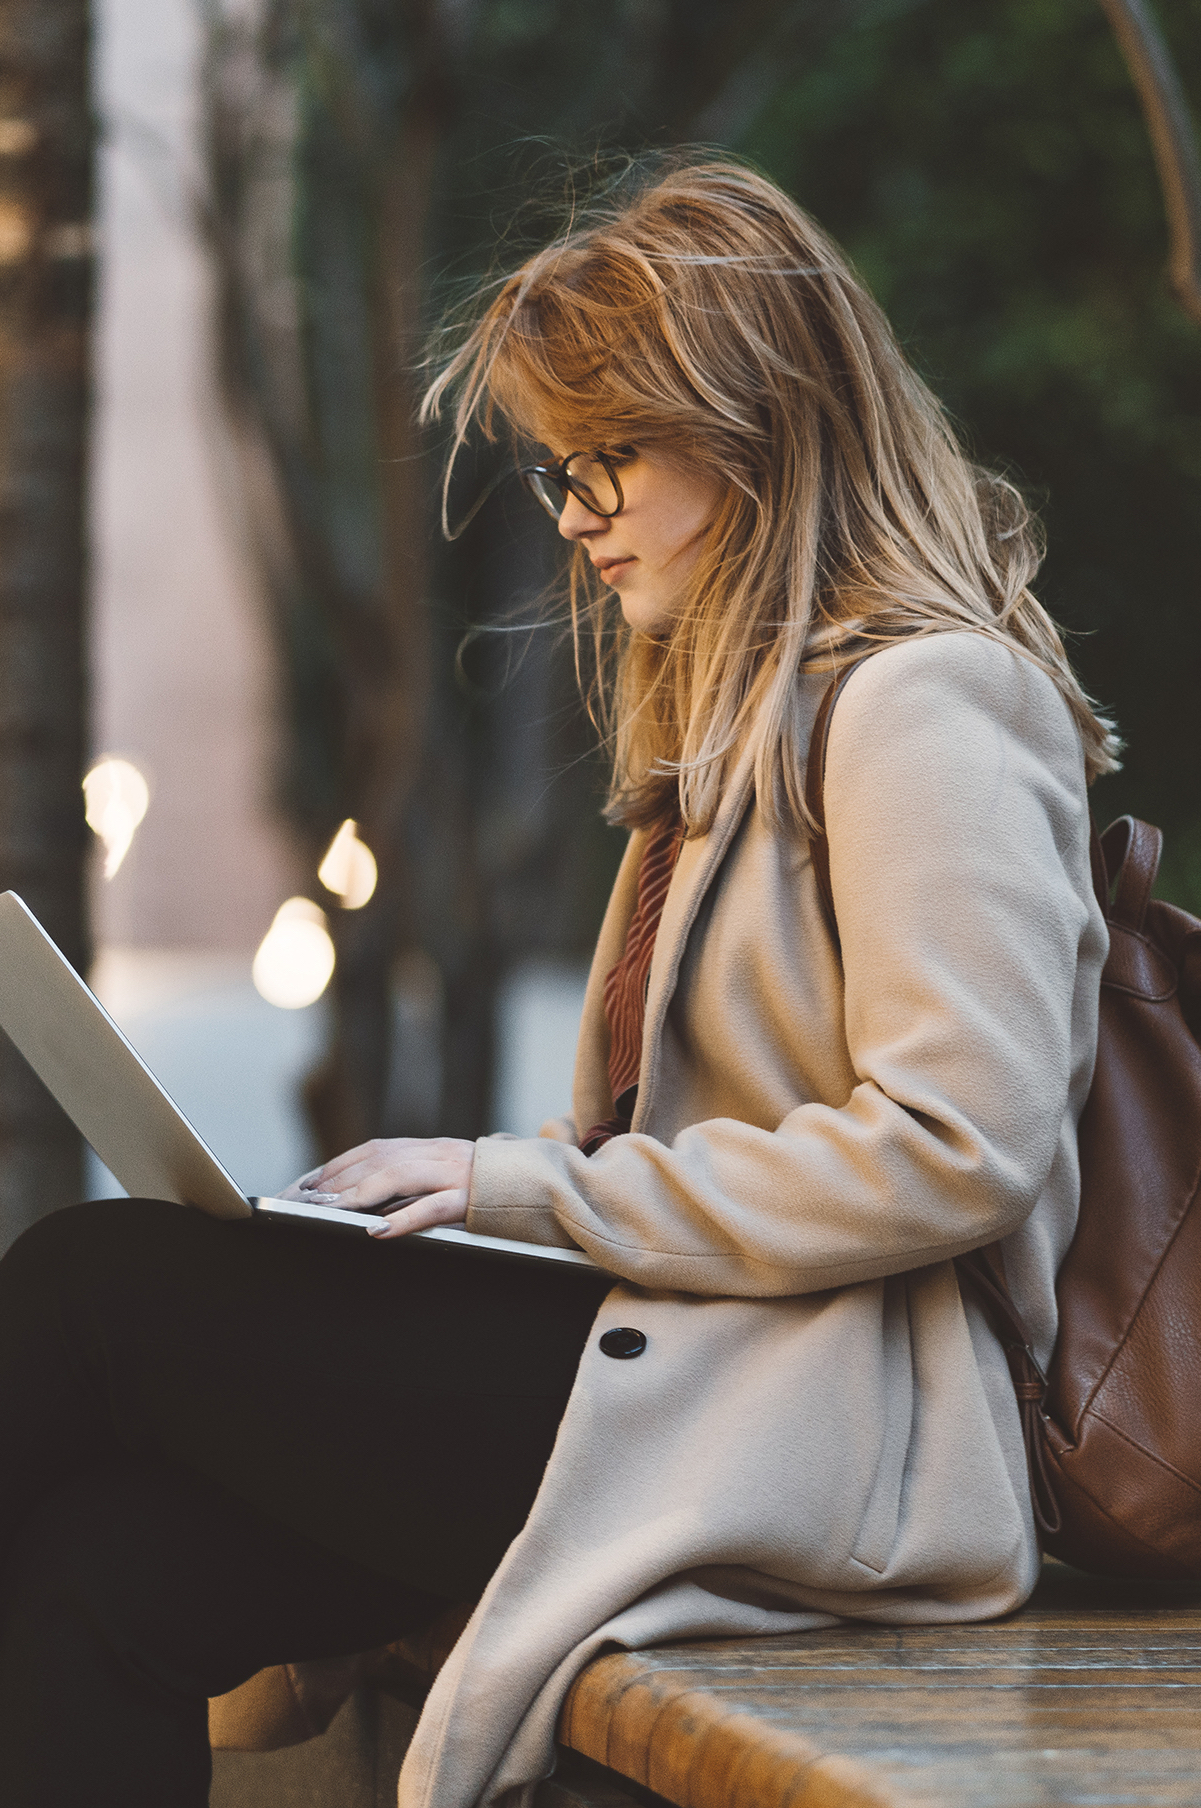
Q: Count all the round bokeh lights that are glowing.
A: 3